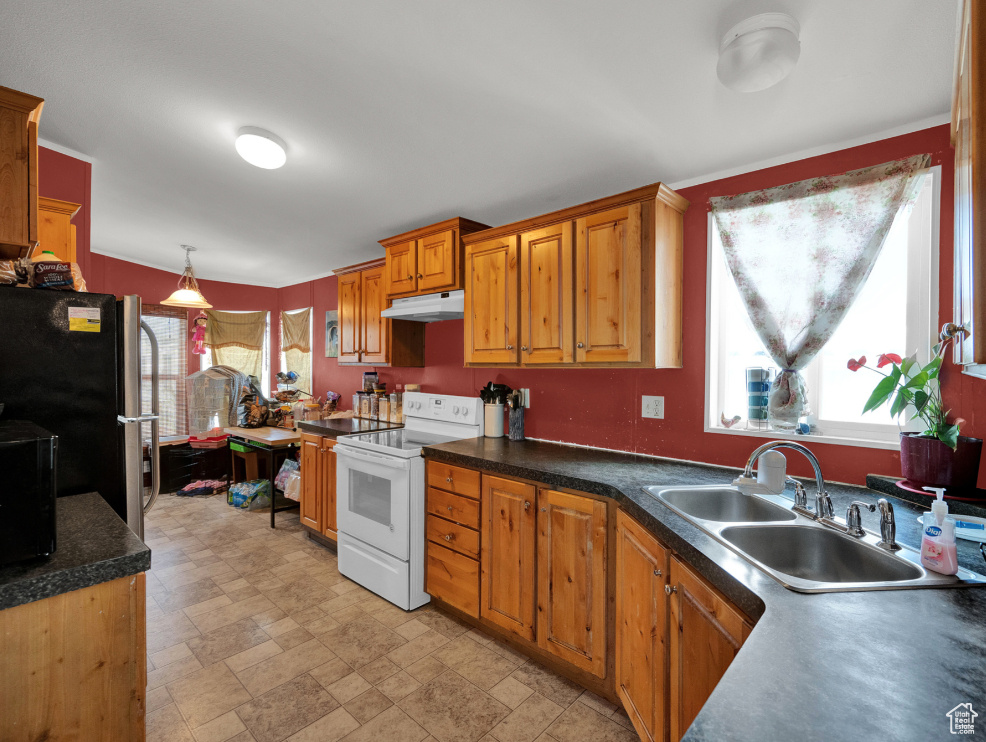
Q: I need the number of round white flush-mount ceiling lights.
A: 2